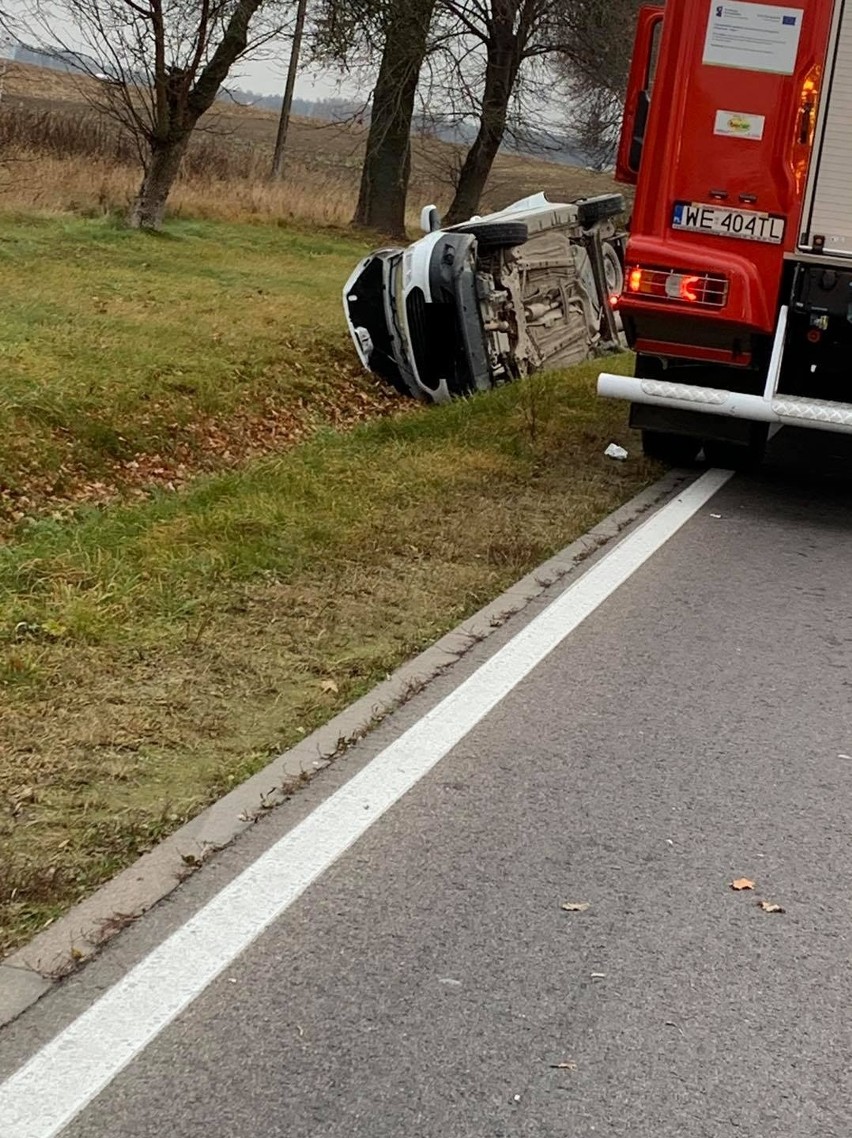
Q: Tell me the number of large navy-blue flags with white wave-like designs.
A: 0